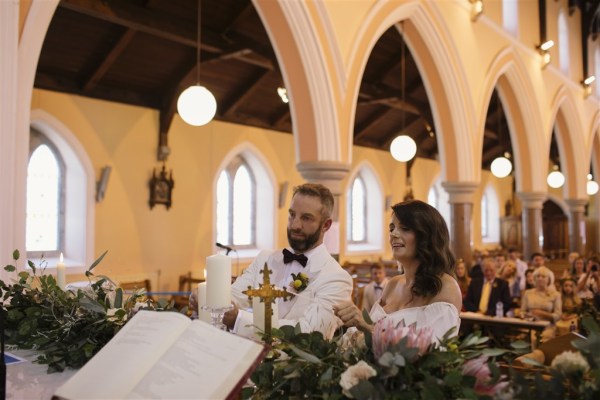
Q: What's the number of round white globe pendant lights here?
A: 5